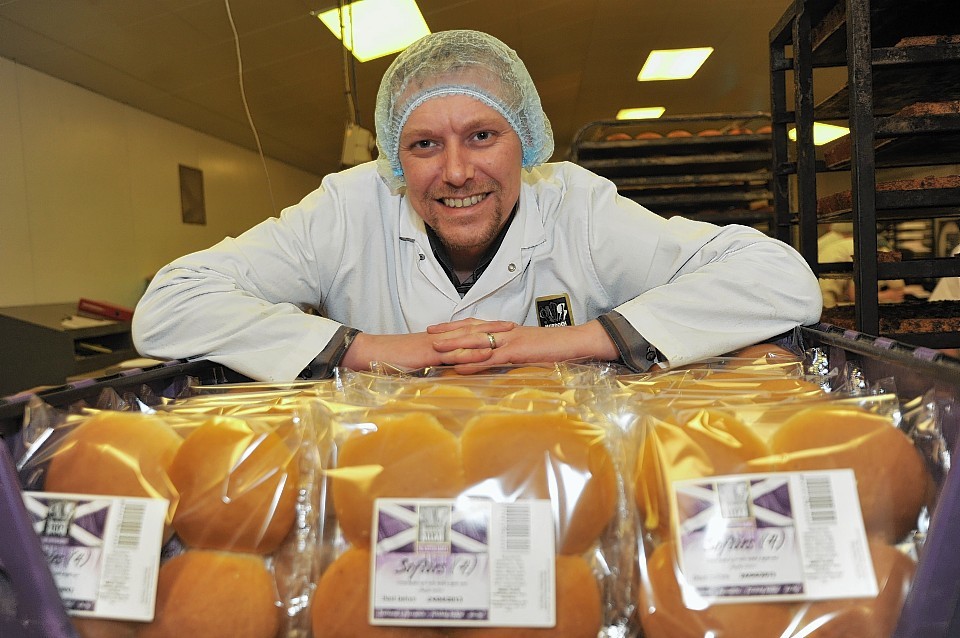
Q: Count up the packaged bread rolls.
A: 12